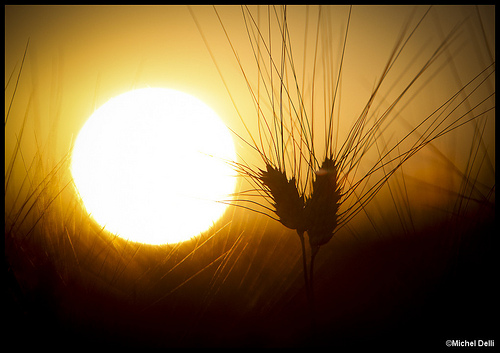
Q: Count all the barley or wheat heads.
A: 2